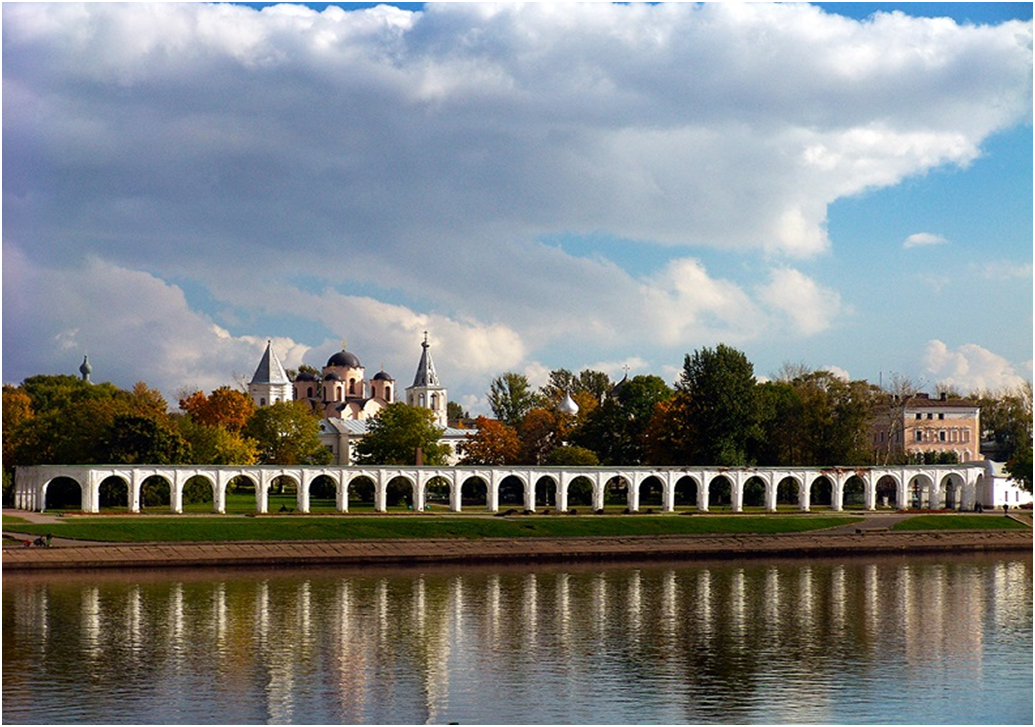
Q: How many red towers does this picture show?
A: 4